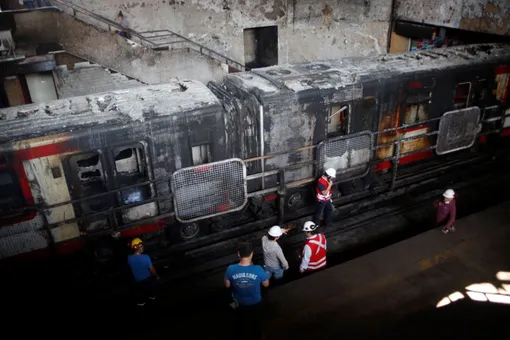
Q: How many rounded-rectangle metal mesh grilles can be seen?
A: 3